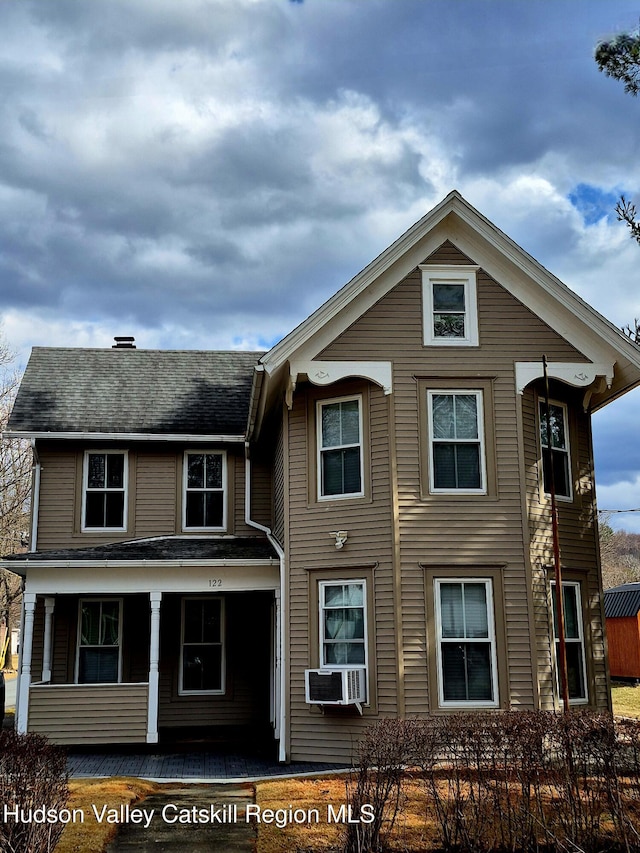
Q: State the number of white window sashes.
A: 11